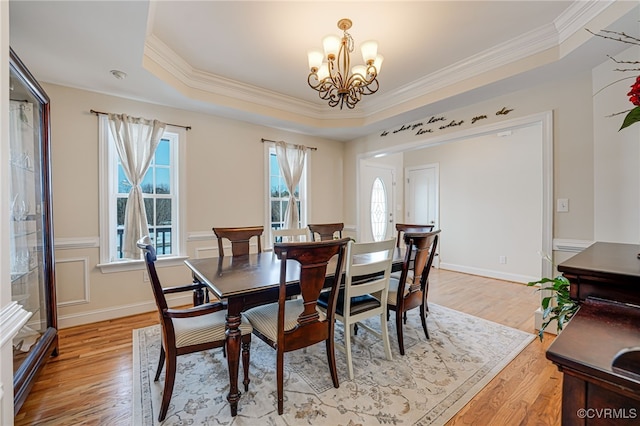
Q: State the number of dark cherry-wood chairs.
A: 6